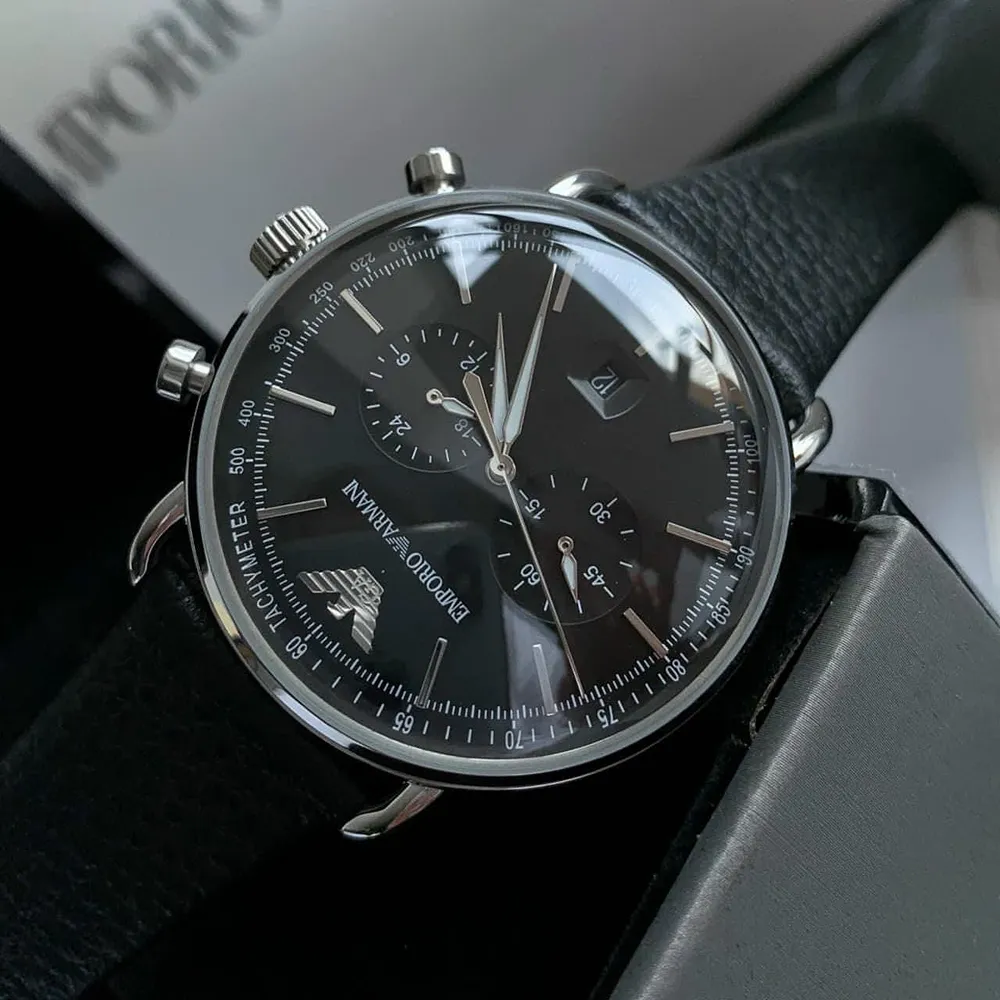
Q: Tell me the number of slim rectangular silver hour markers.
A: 11